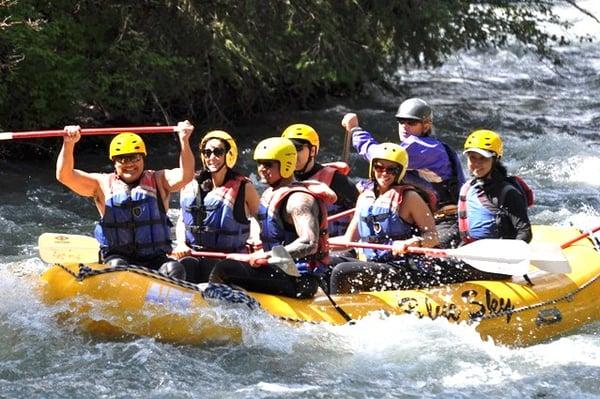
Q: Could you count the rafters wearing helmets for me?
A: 7